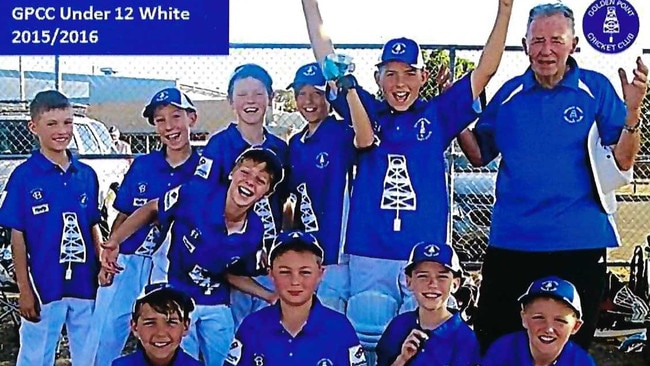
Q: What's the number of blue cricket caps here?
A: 9